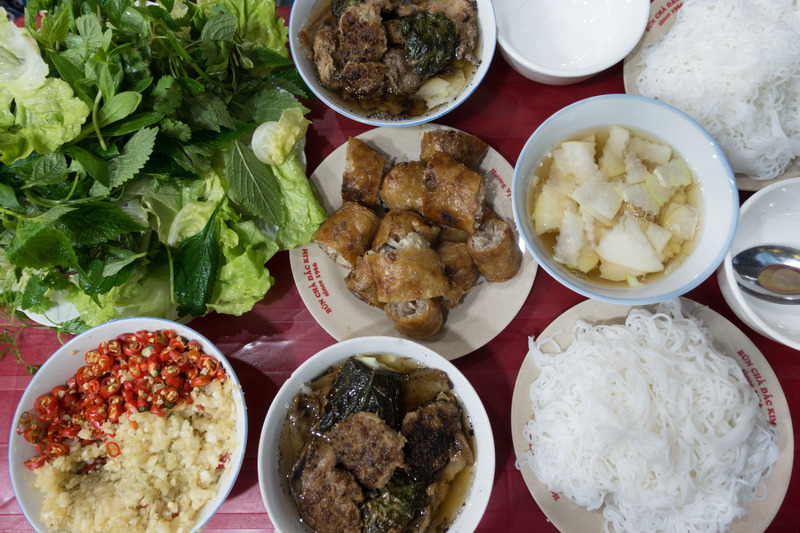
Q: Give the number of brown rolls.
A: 11